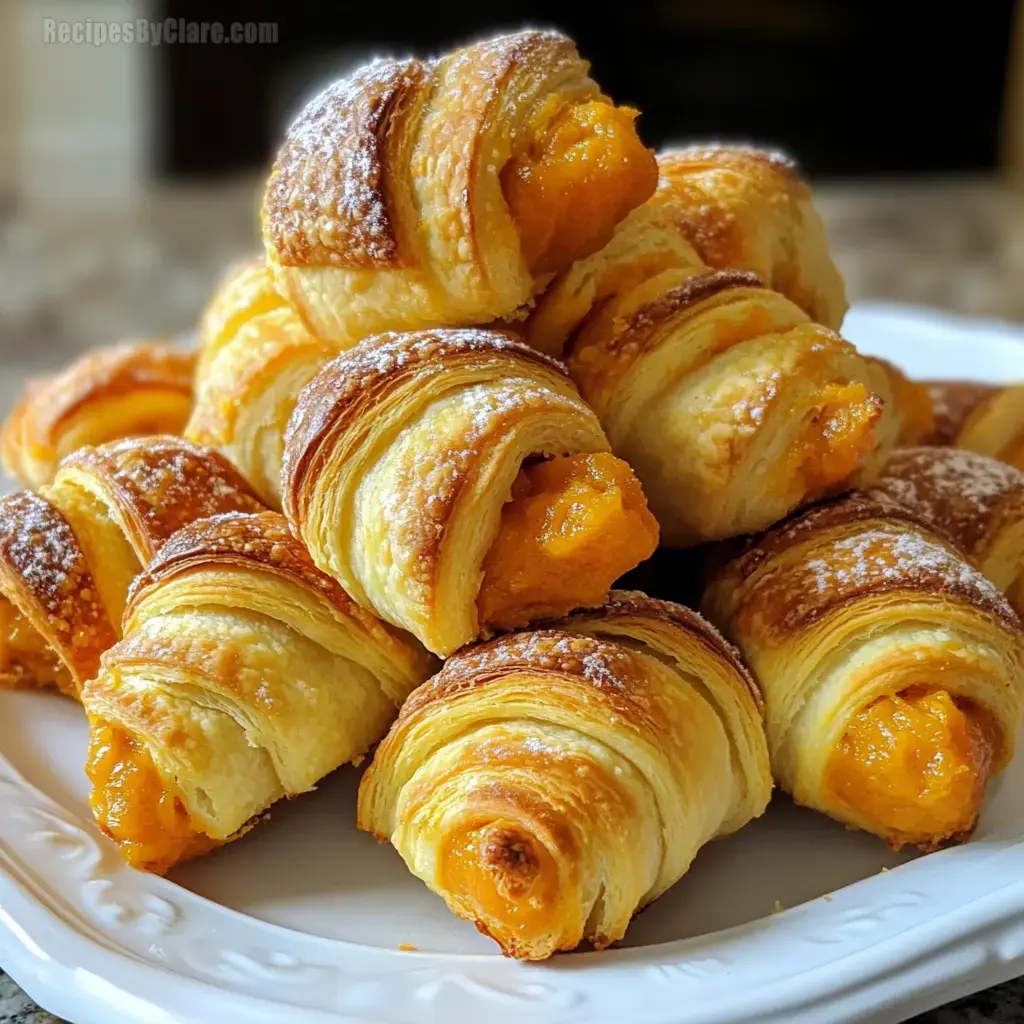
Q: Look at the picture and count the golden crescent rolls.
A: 12